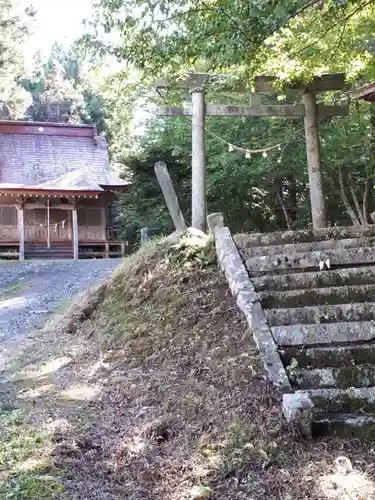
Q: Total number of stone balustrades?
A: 1